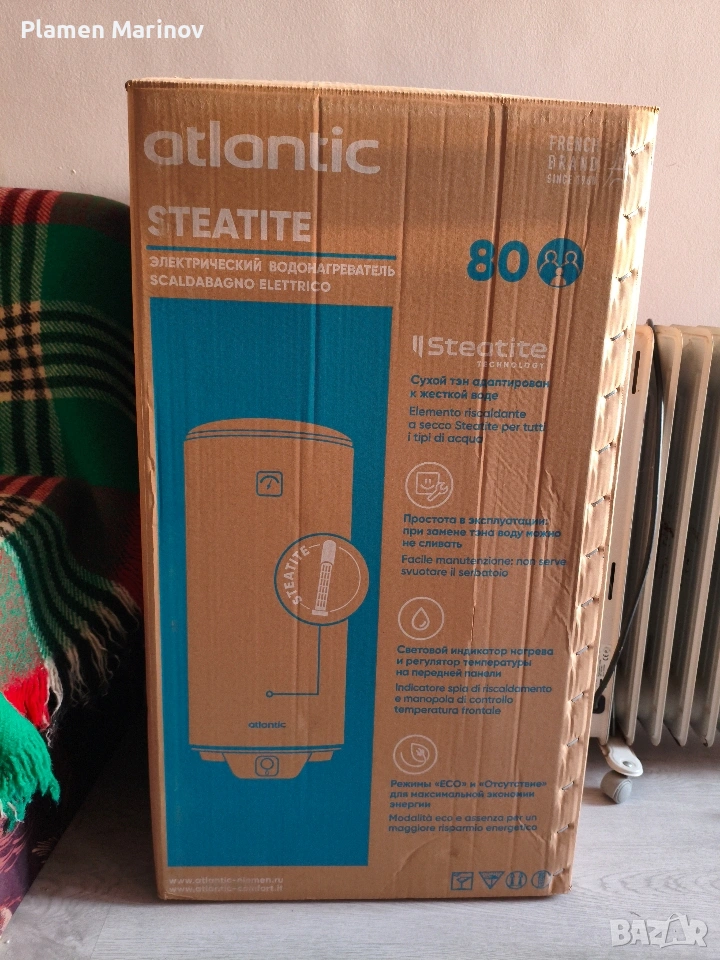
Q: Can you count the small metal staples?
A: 15